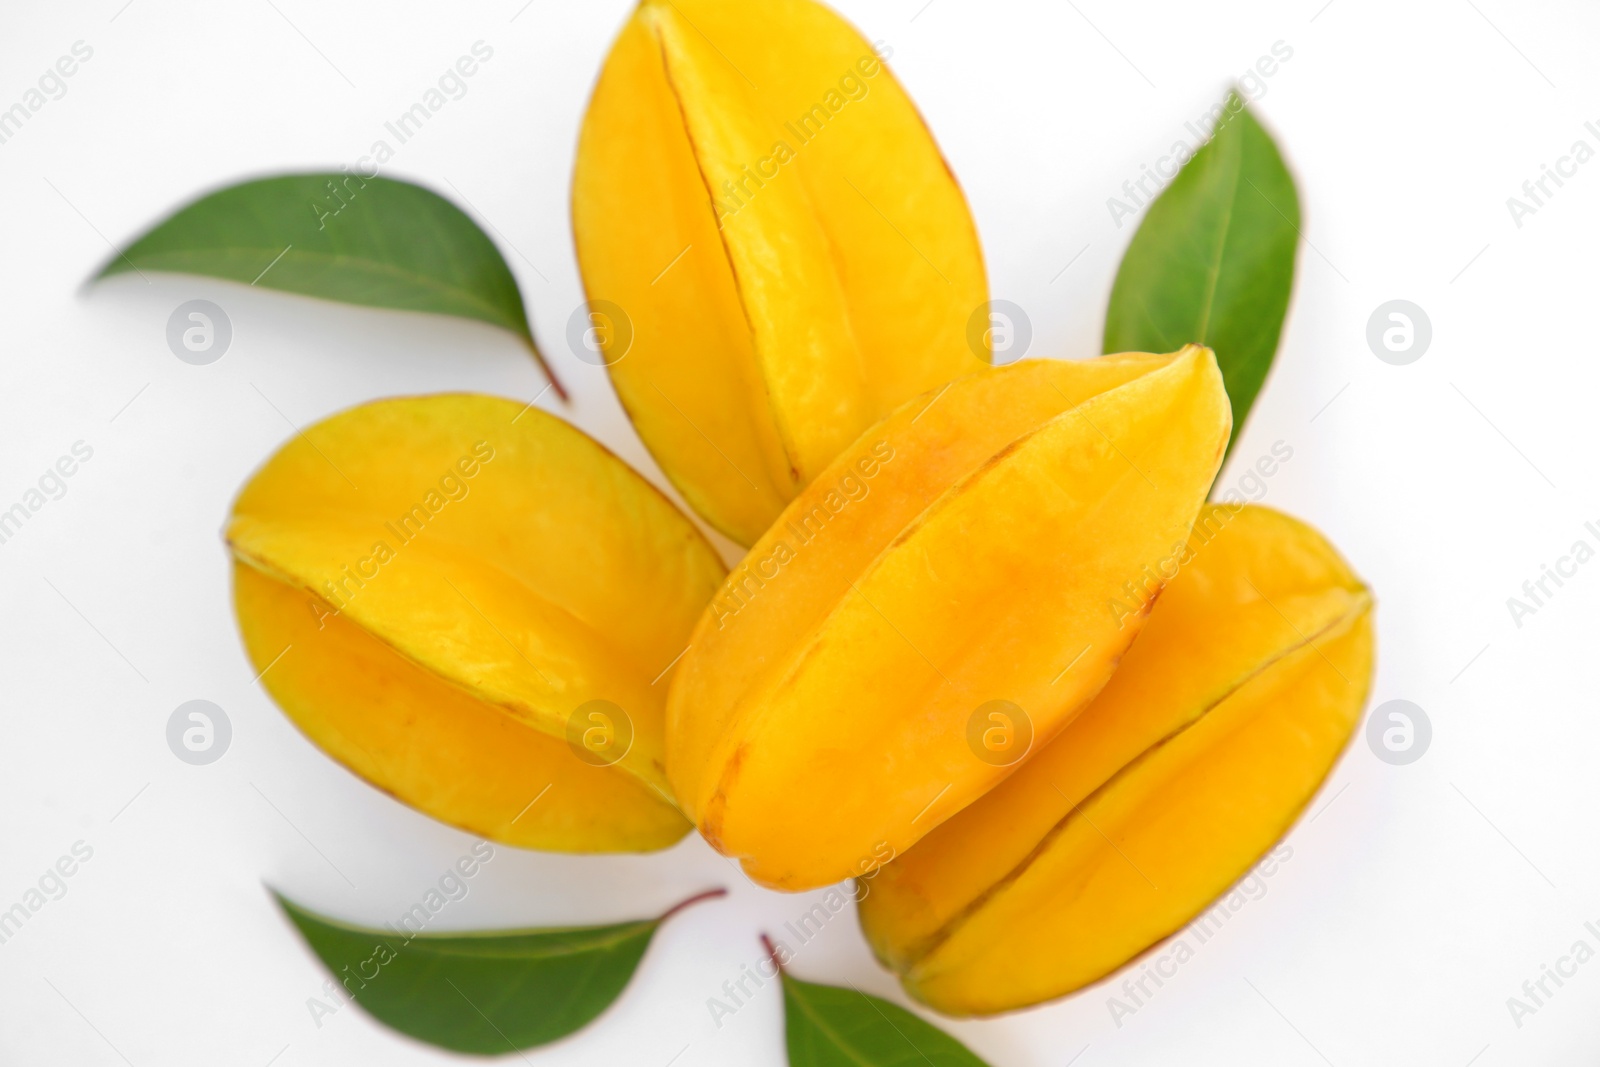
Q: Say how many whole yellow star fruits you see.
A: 4